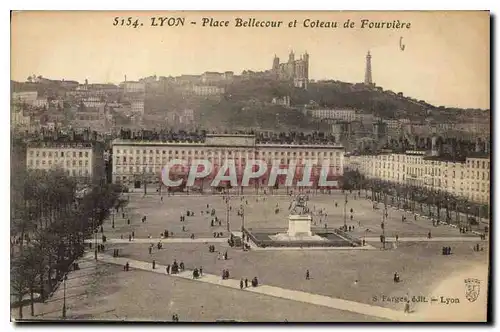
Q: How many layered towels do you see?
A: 0